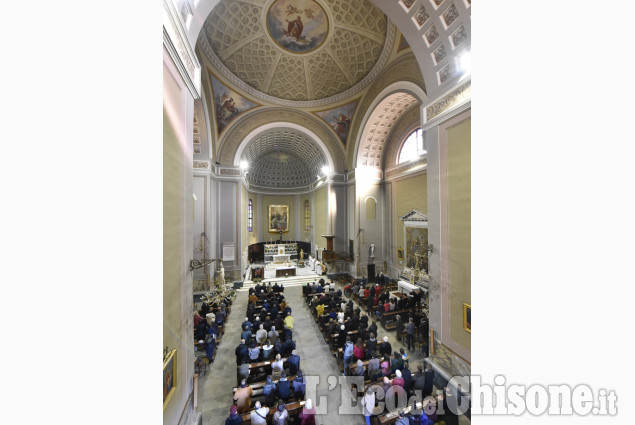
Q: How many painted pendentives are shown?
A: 2